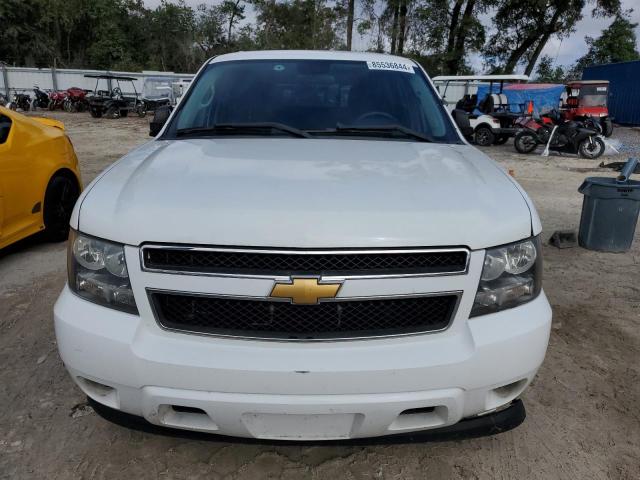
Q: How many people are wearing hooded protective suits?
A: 0